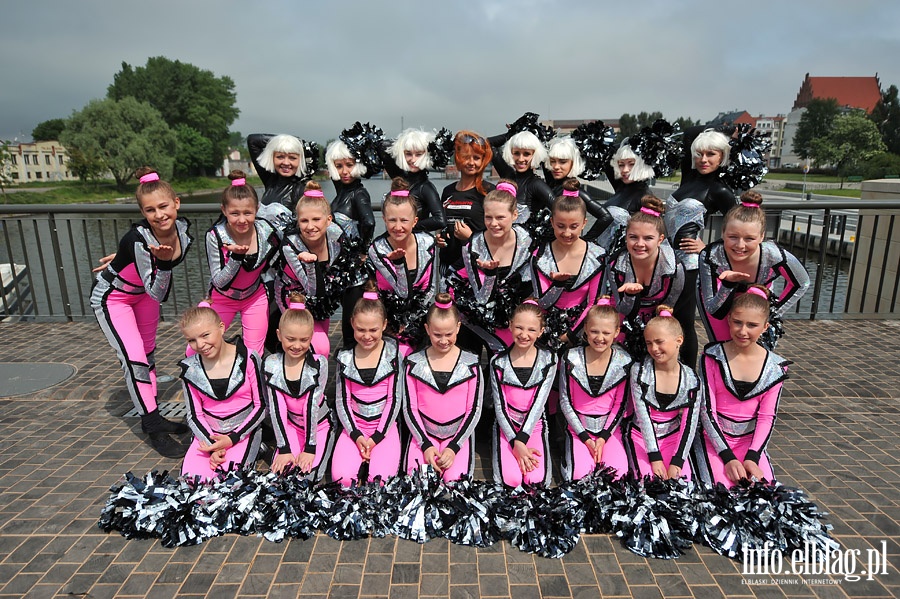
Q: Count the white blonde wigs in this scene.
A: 7